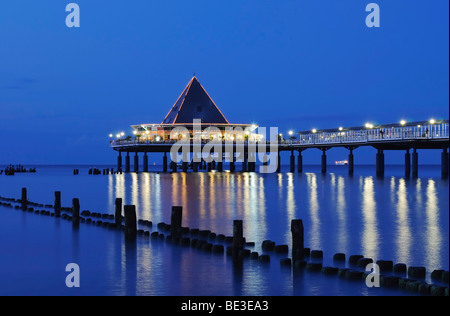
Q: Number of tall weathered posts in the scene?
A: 8